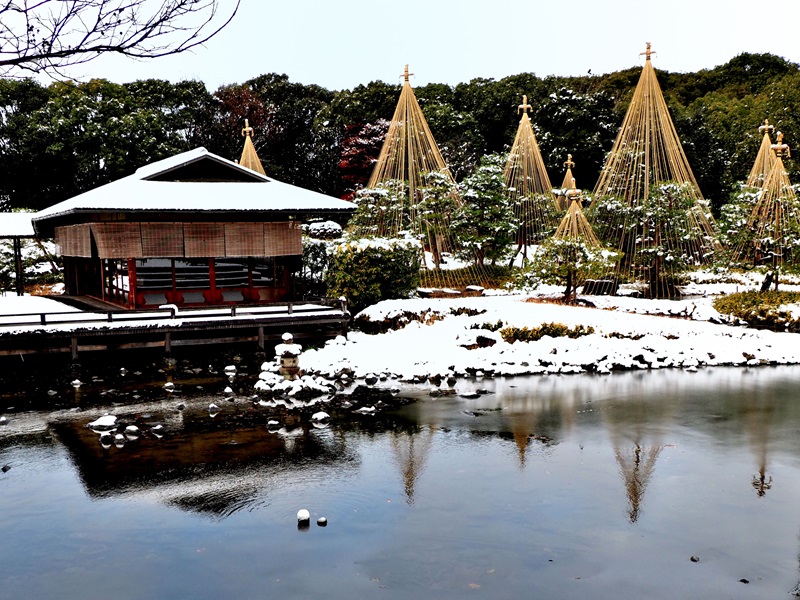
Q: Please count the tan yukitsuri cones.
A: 8